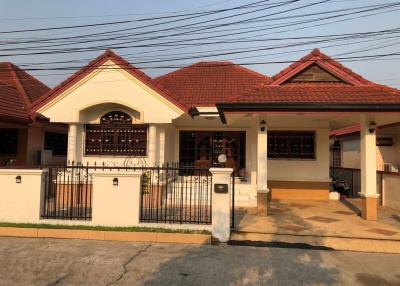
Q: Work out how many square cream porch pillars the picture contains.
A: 2